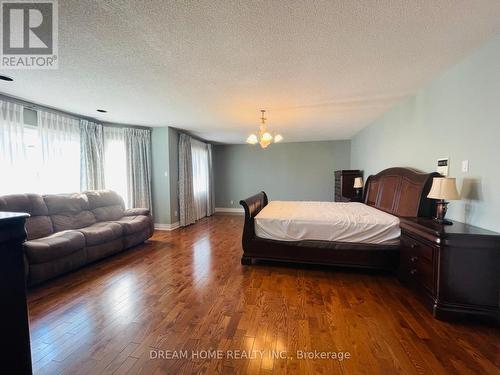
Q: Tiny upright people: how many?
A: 0